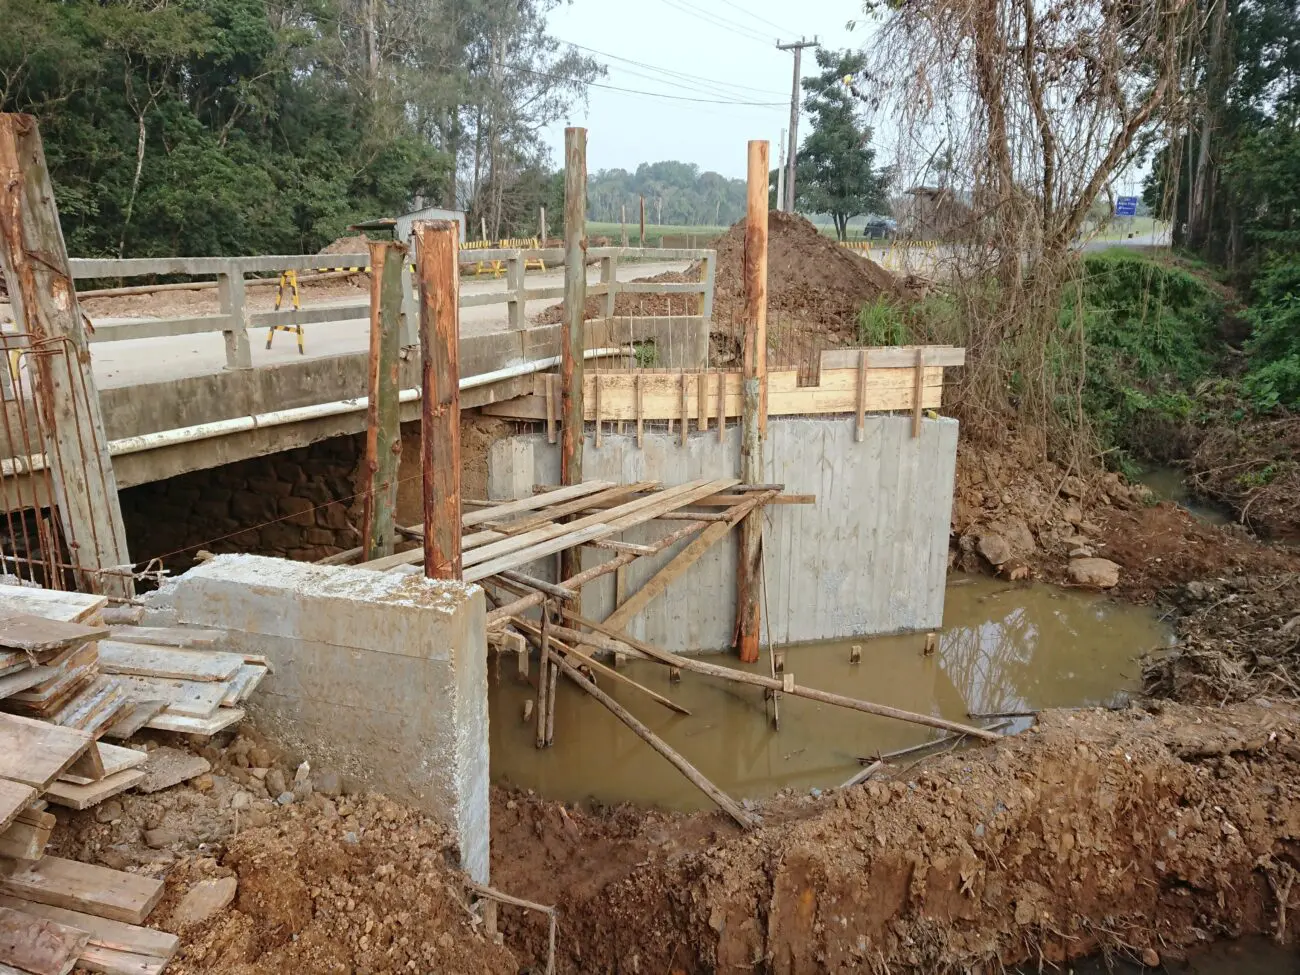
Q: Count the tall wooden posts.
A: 5